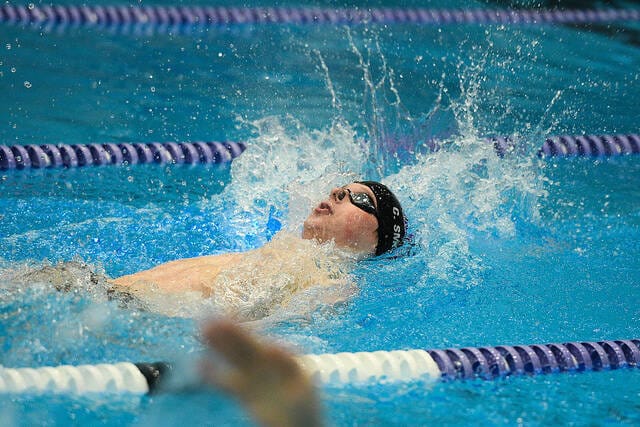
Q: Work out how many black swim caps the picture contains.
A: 1